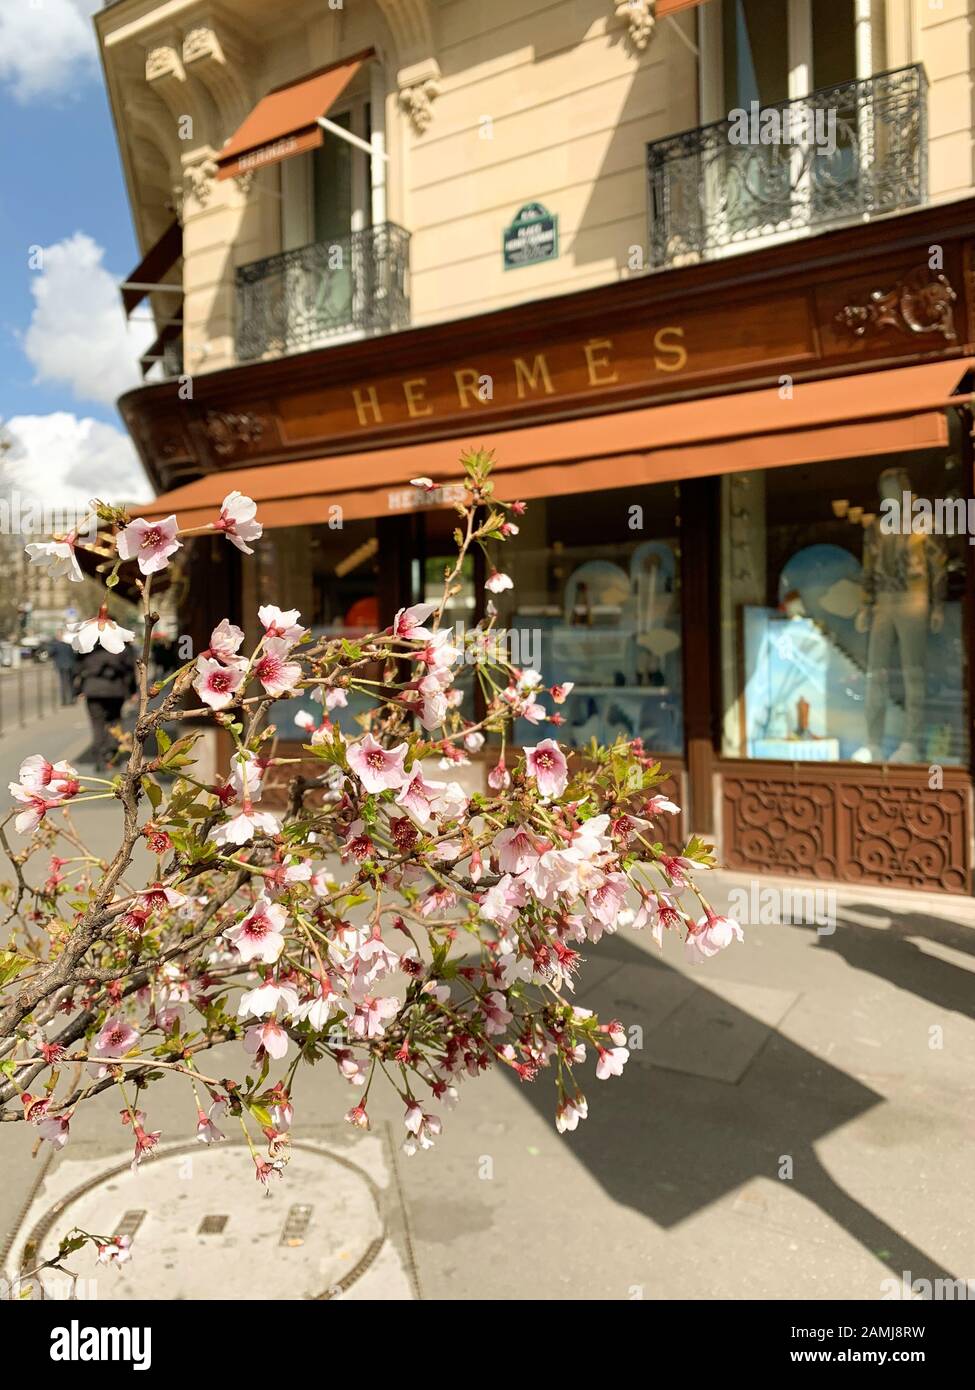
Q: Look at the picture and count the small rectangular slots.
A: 3